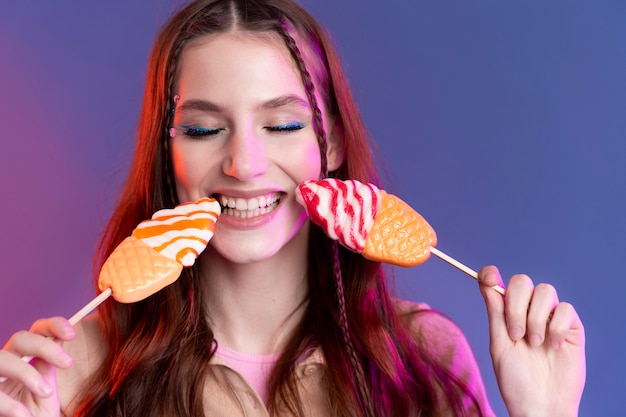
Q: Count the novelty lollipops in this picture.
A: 2